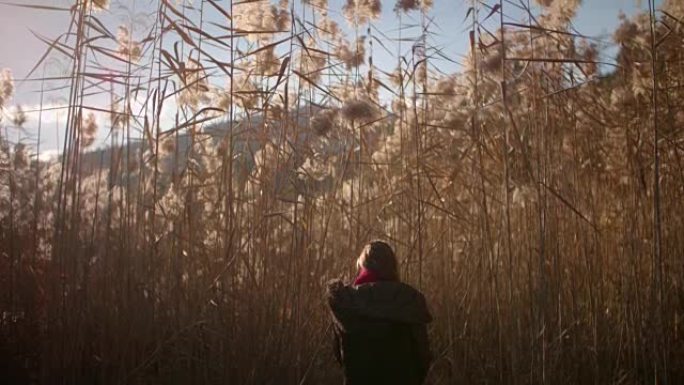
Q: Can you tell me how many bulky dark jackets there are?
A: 1